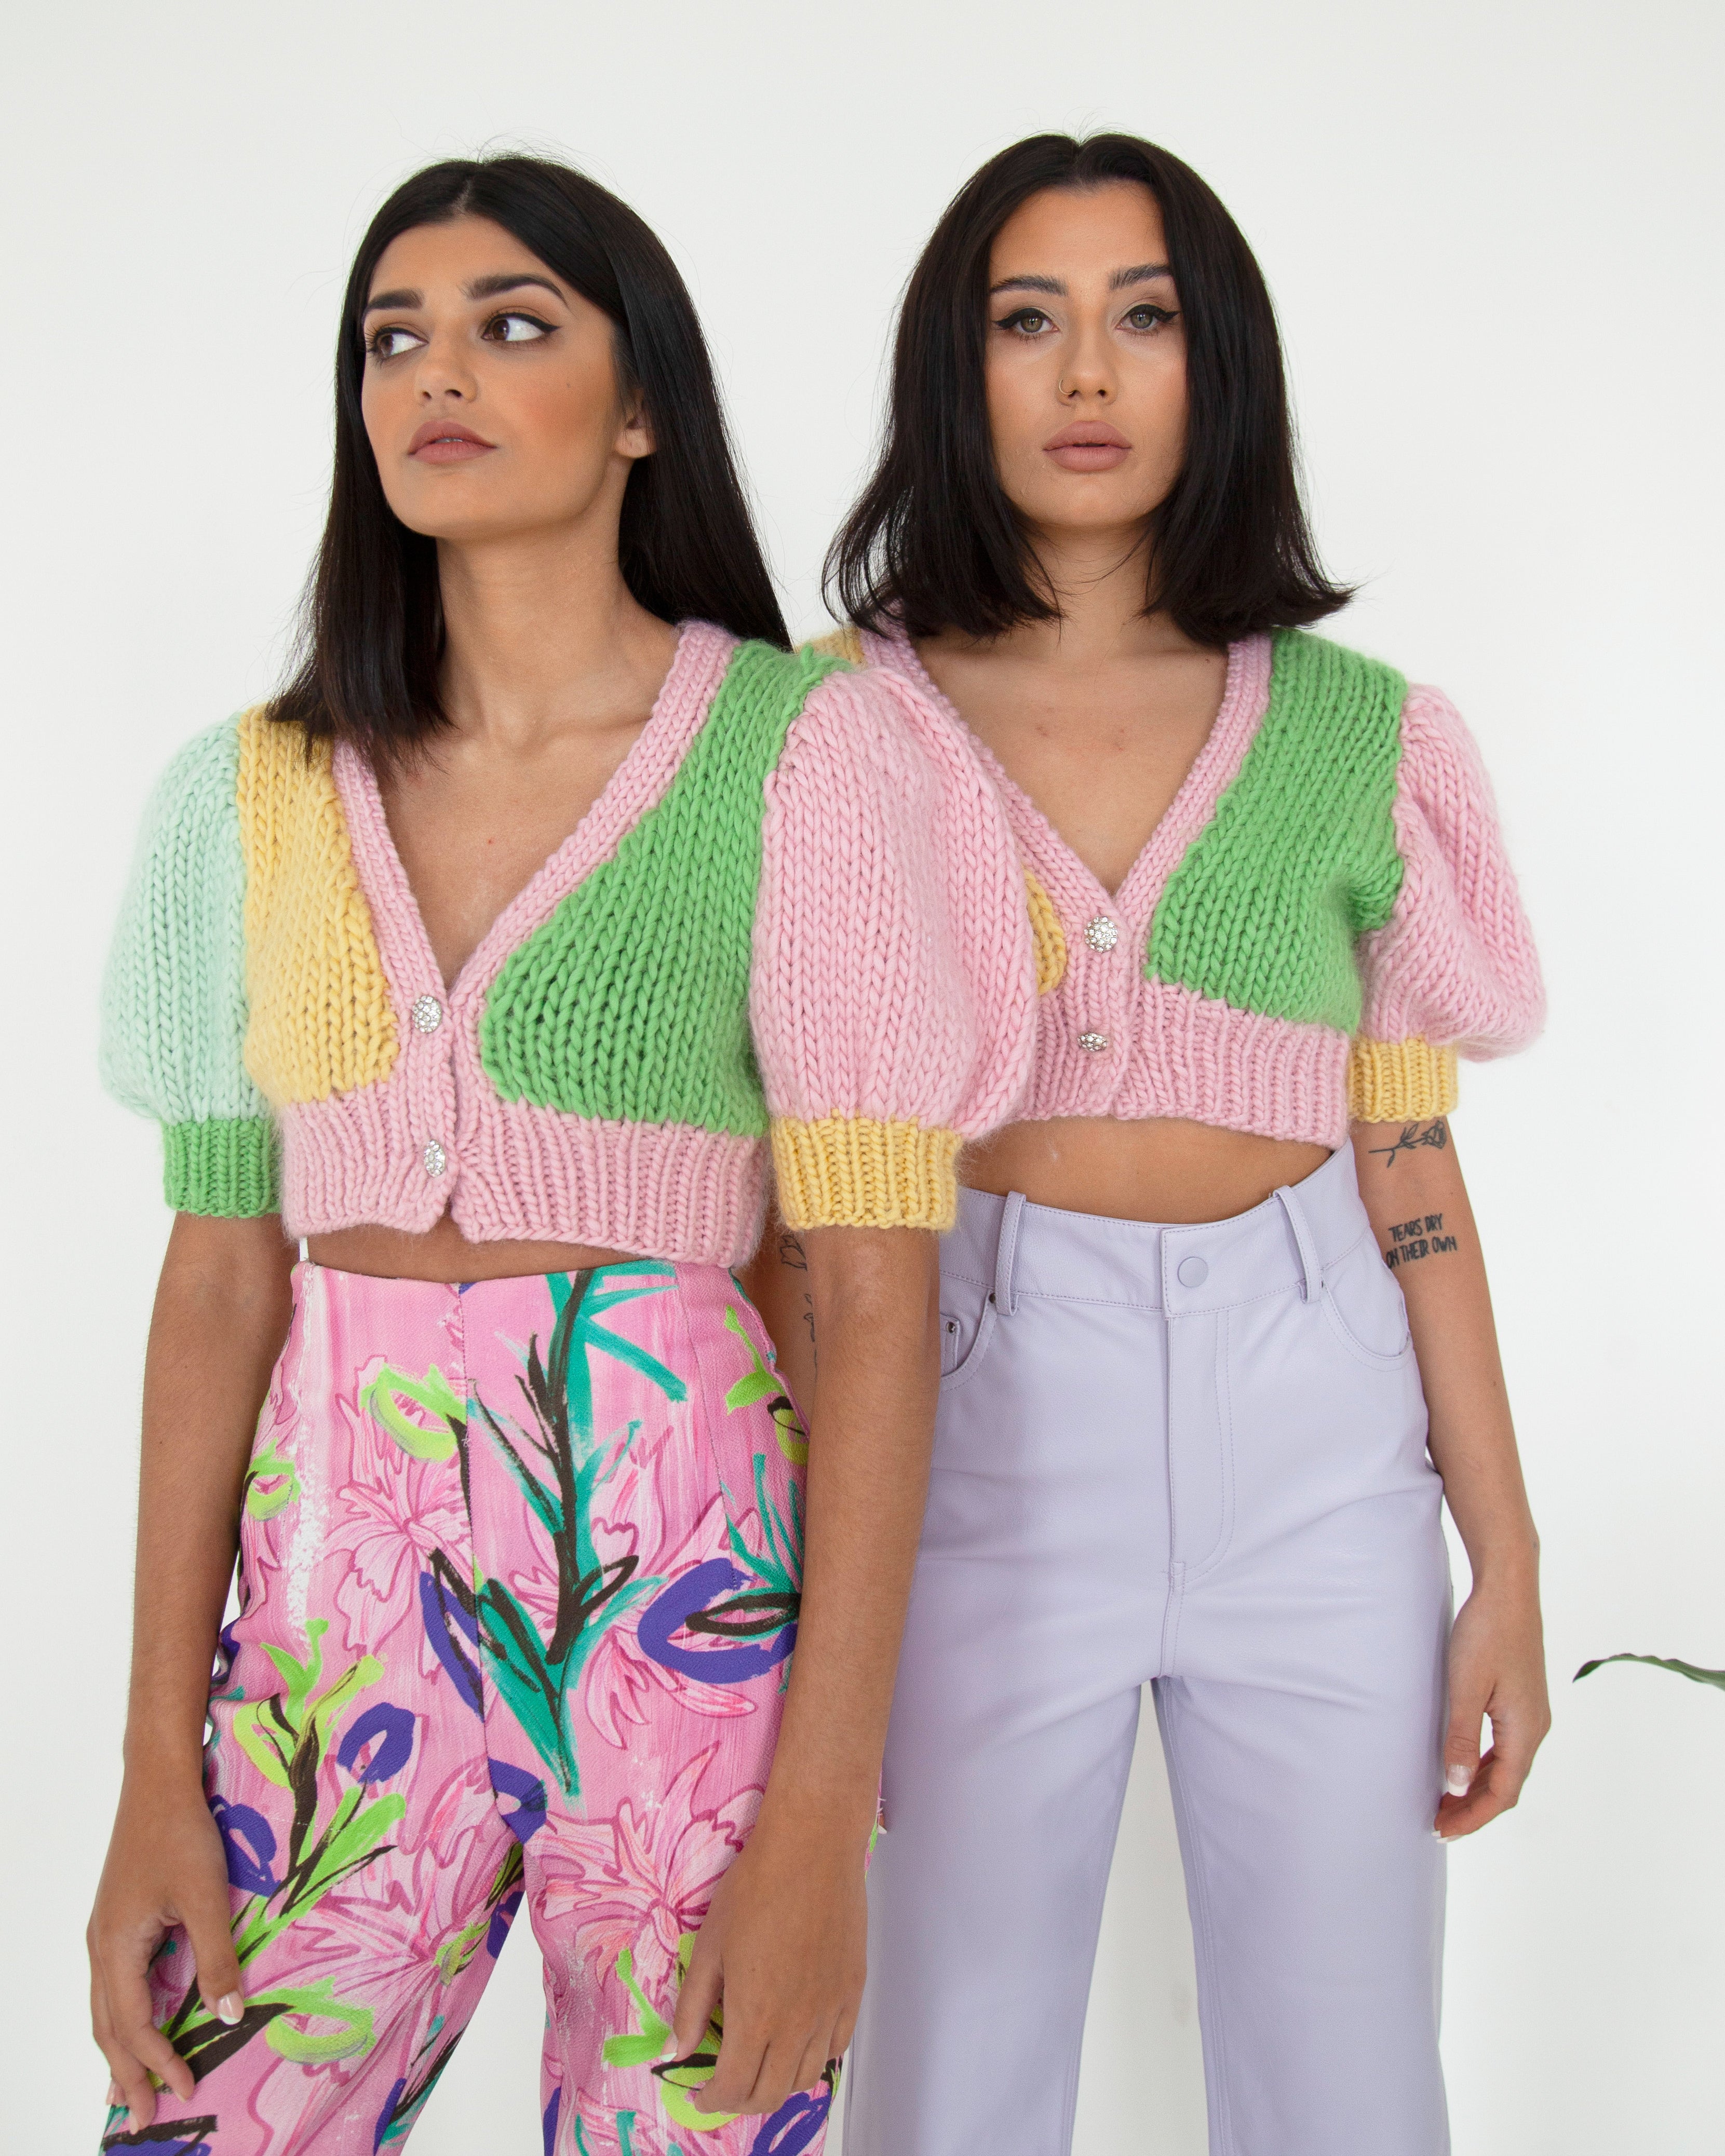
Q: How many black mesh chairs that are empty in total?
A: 0